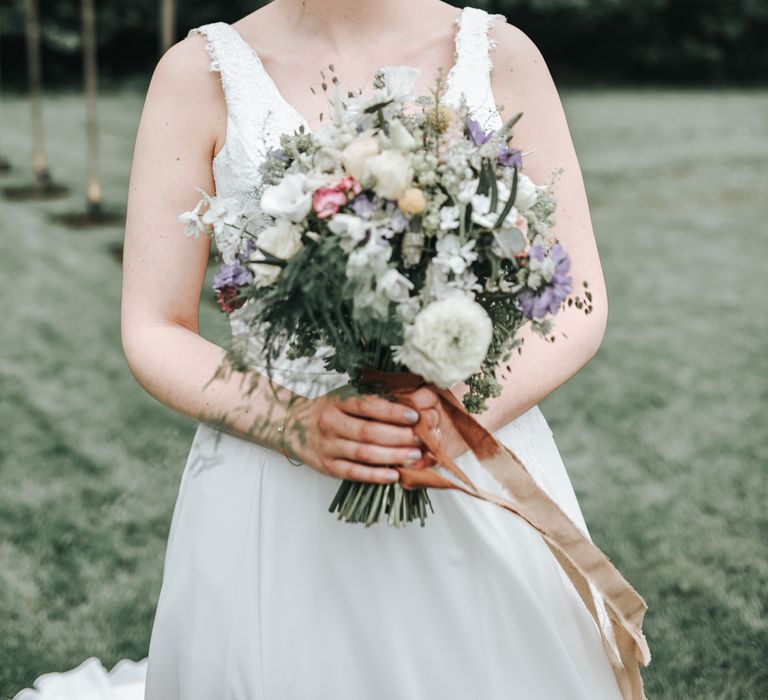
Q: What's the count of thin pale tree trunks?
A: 3